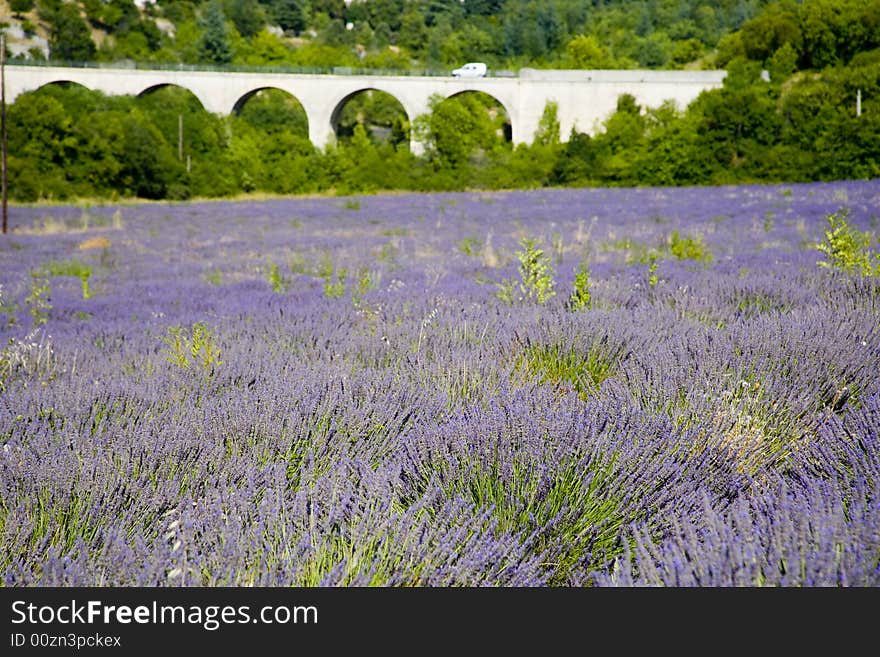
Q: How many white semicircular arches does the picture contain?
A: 5